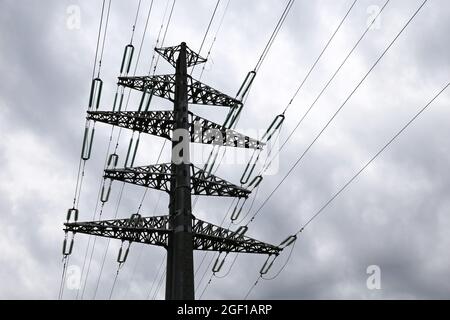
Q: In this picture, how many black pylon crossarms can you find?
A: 5